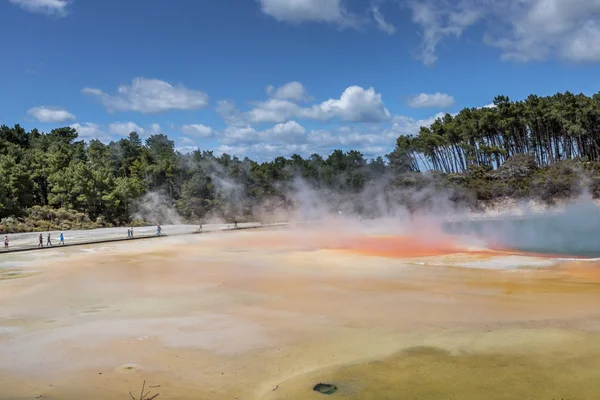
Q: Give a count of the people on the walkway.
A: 9